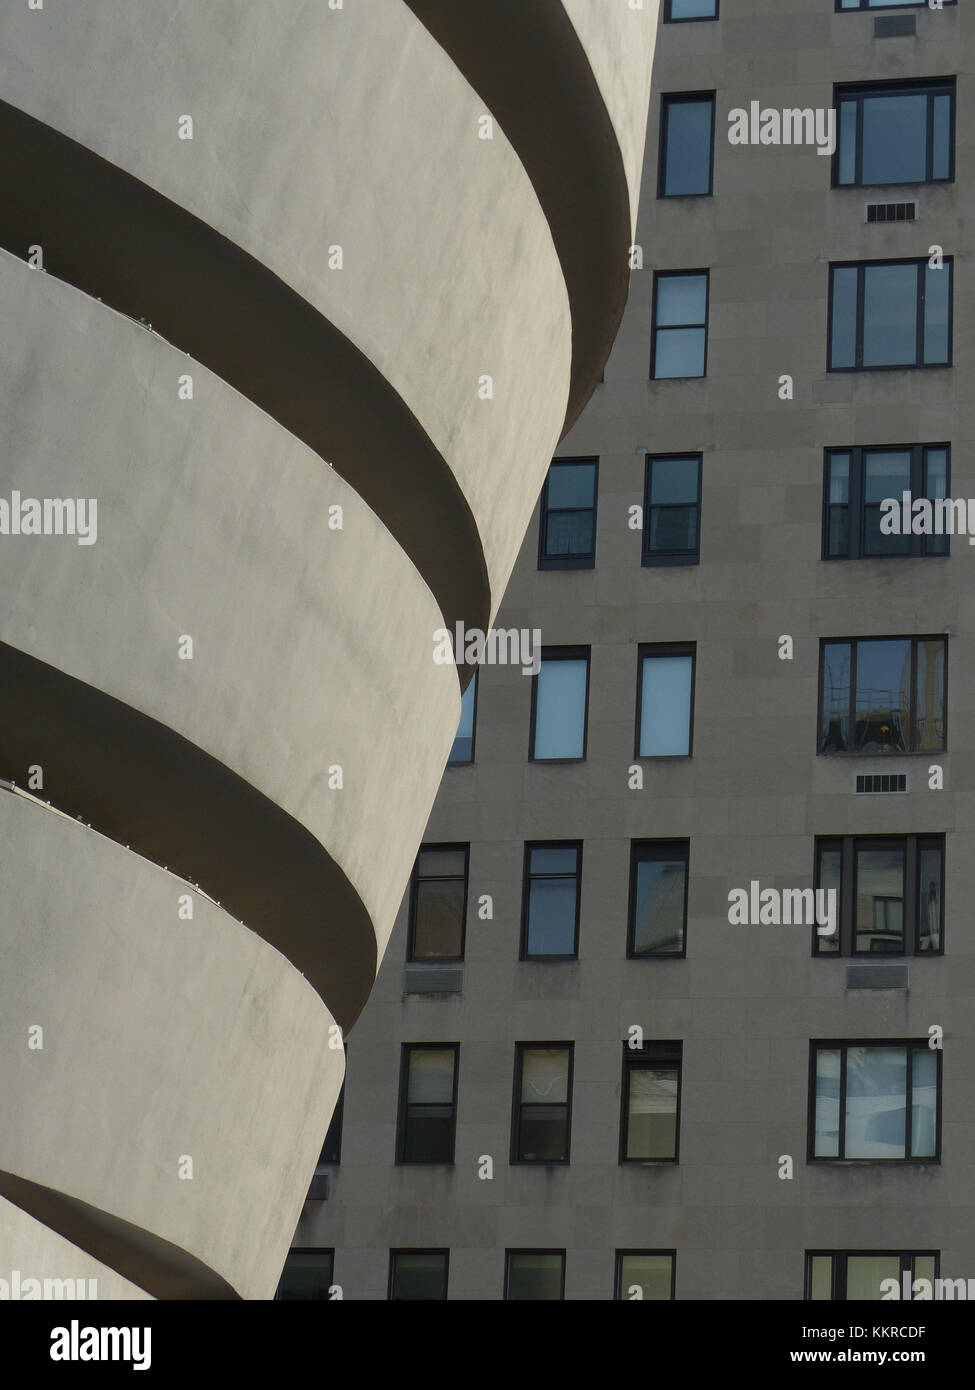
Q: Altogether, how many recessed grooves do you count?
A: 4